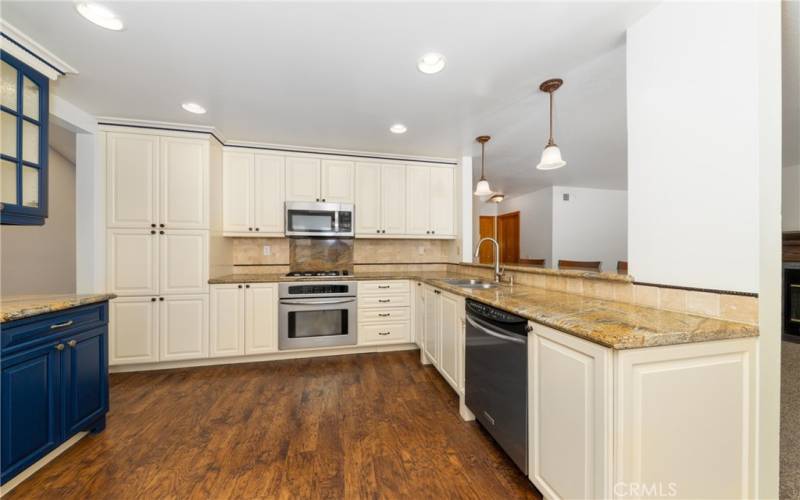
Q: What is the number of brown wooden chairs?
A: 3